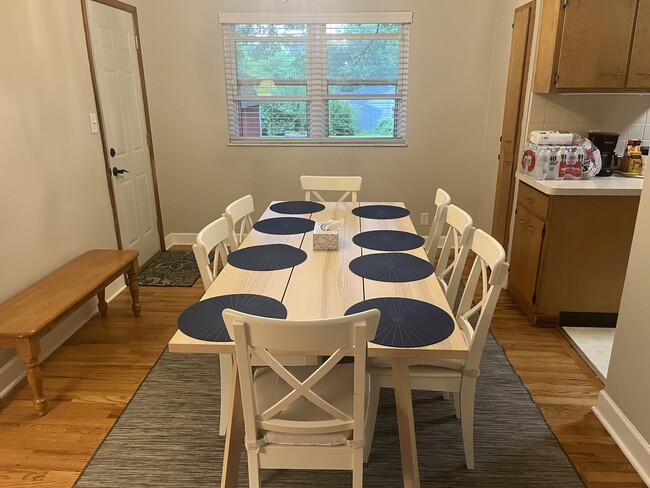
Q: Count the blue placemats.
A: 8